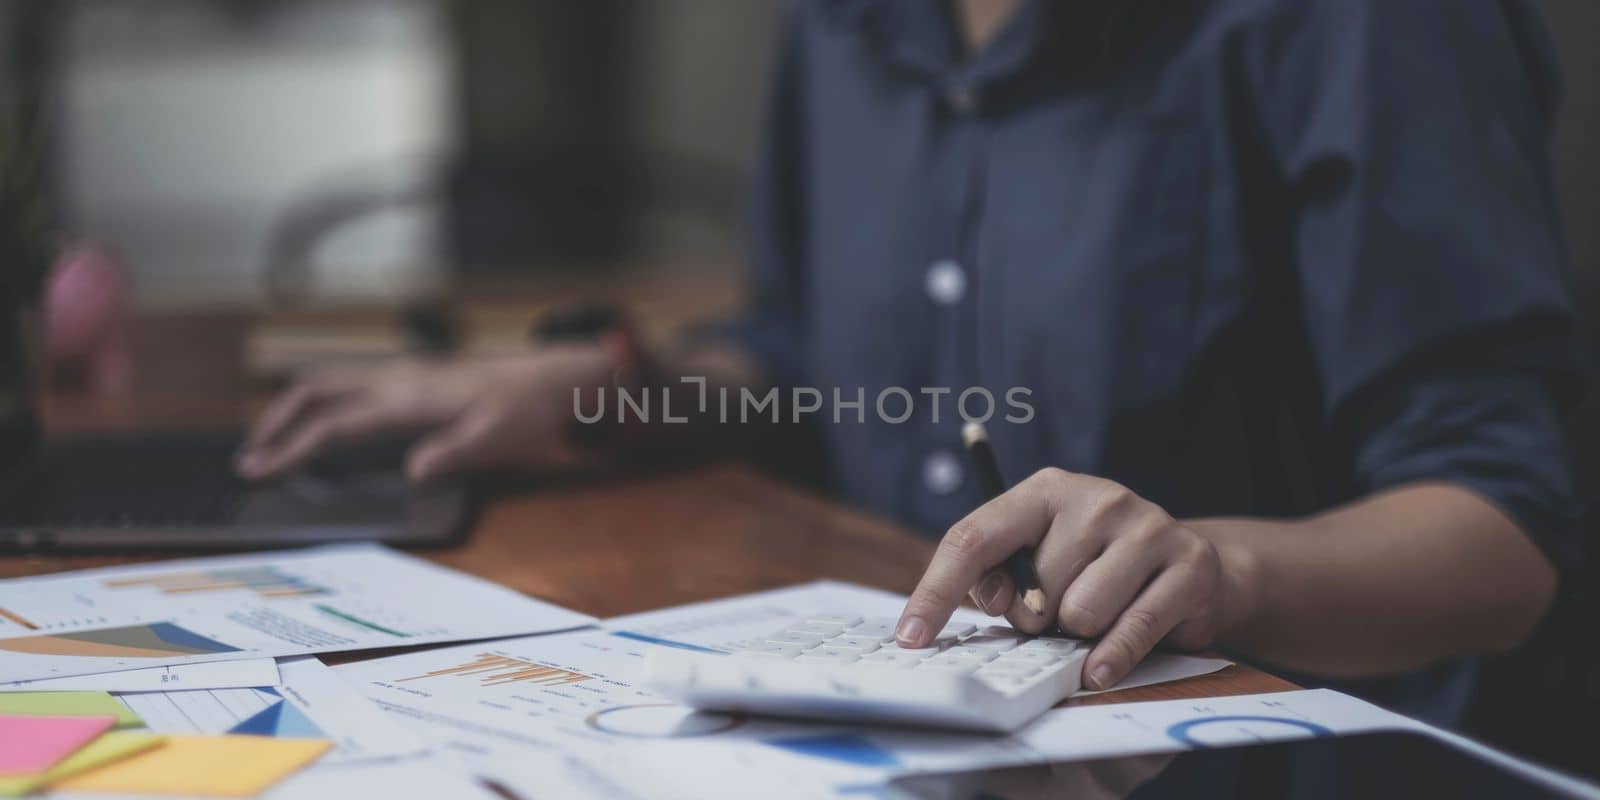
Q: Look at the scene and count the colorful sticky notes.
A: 4